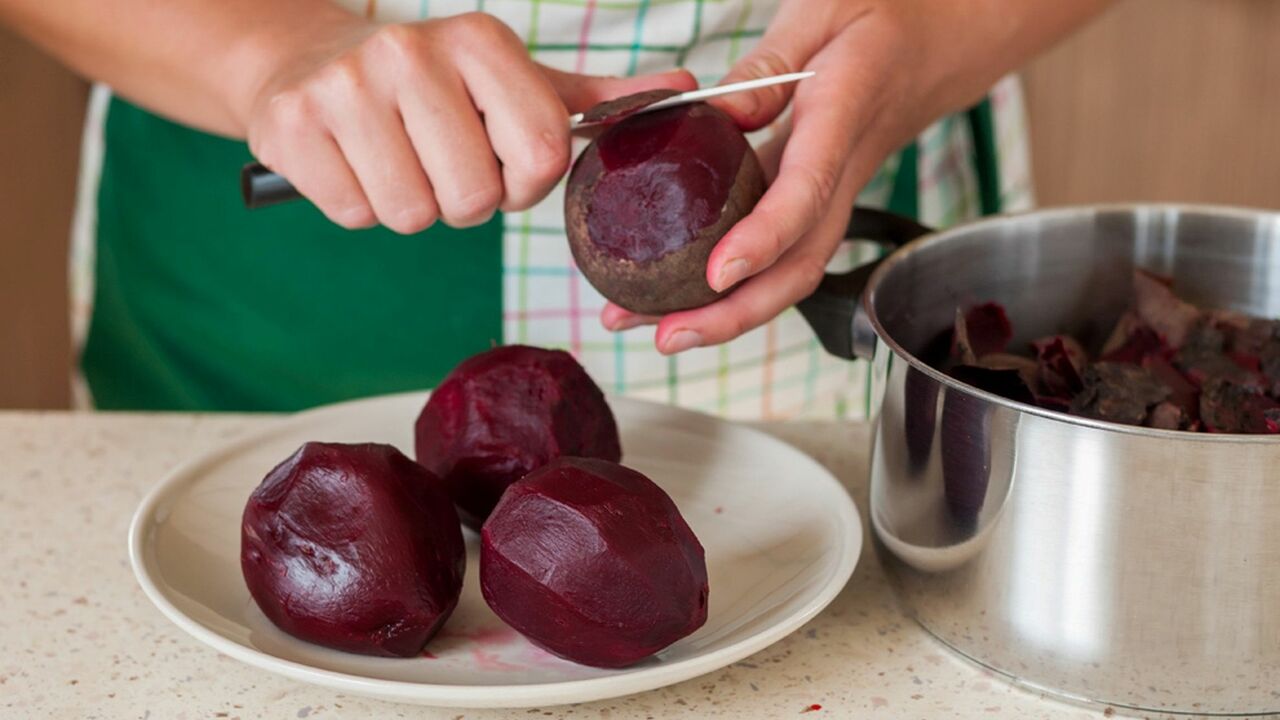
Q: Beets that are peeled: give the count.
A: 3